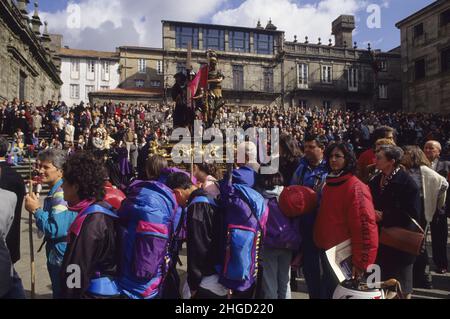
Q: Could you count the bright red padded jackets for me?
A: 1